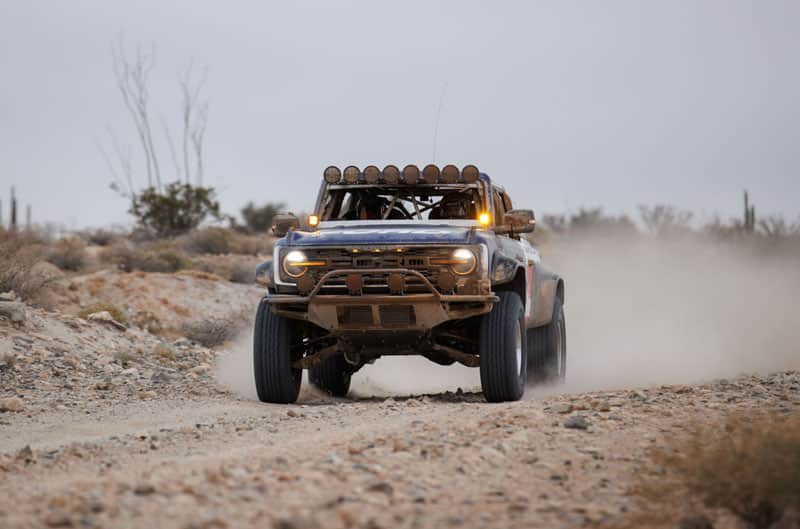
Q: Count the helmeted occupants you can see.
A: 2